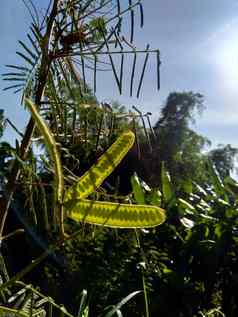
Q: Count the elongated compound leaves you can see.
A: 3